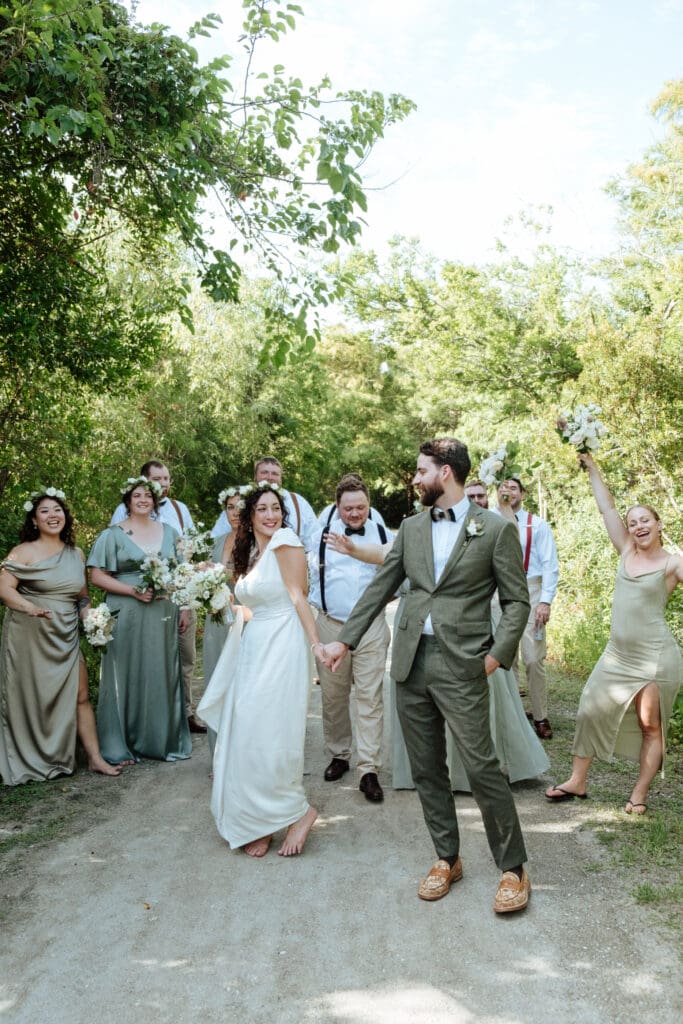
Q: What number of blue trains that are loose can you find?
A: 0